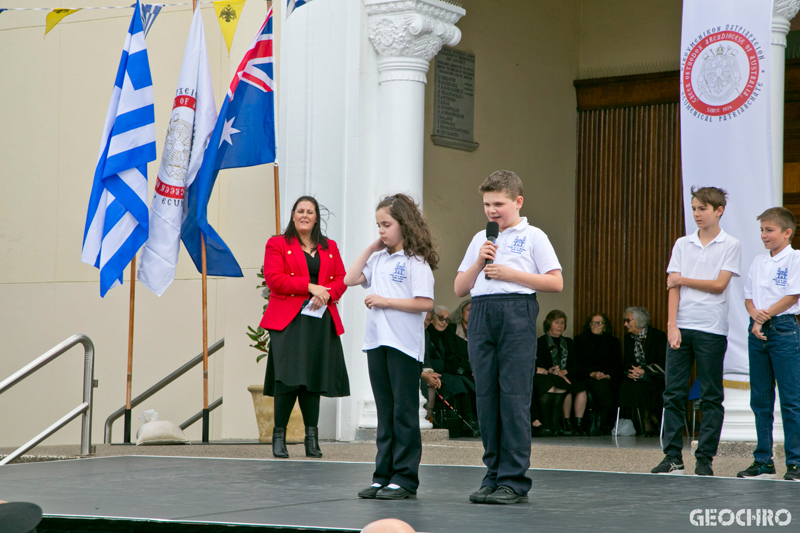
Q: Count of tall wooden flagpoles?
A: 3